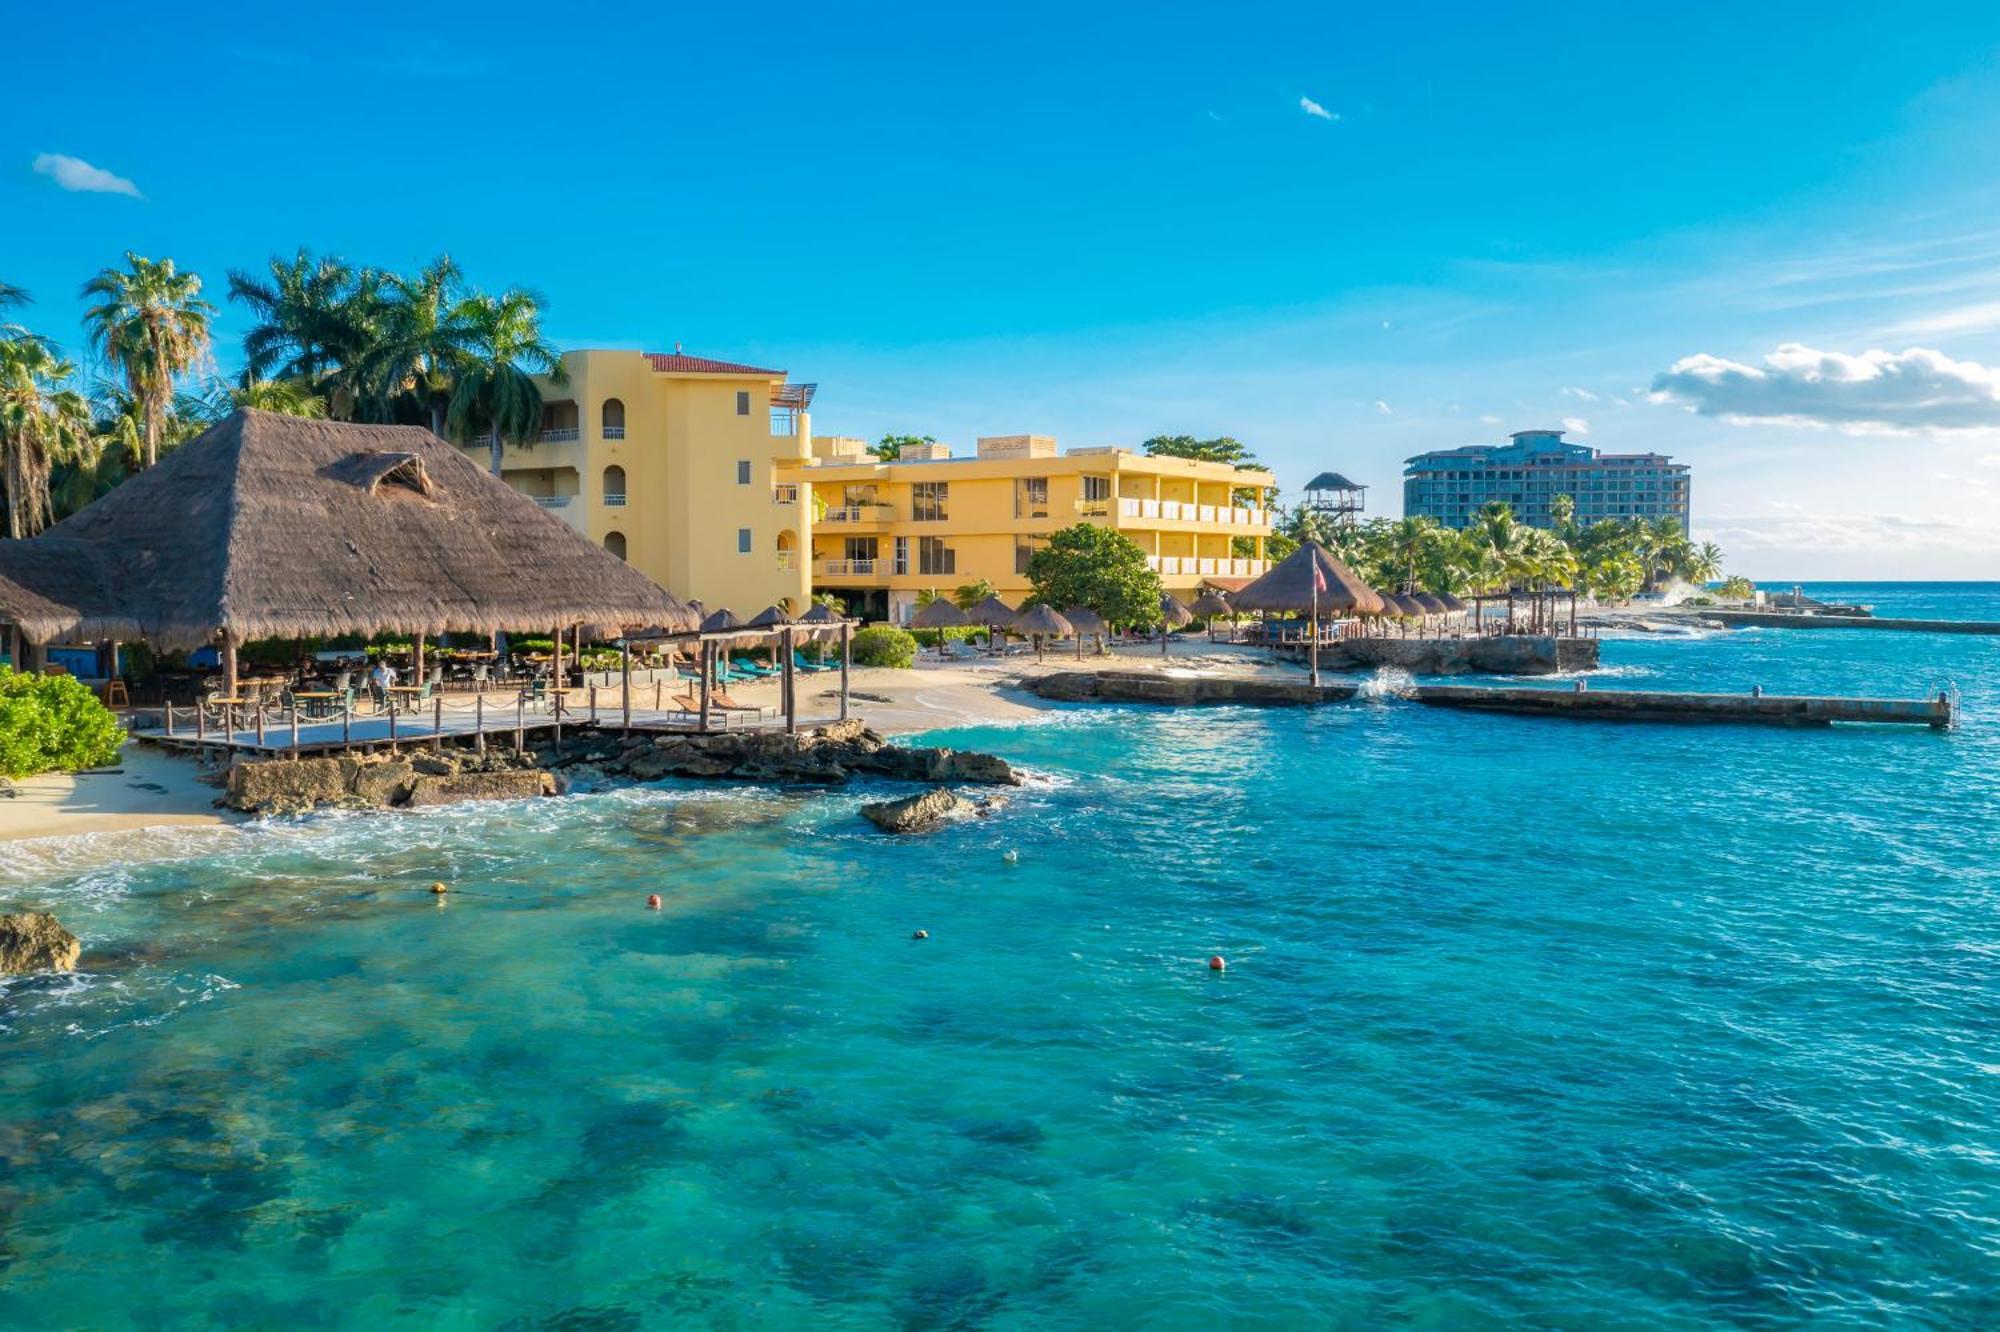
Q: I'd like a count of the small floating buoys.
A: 5